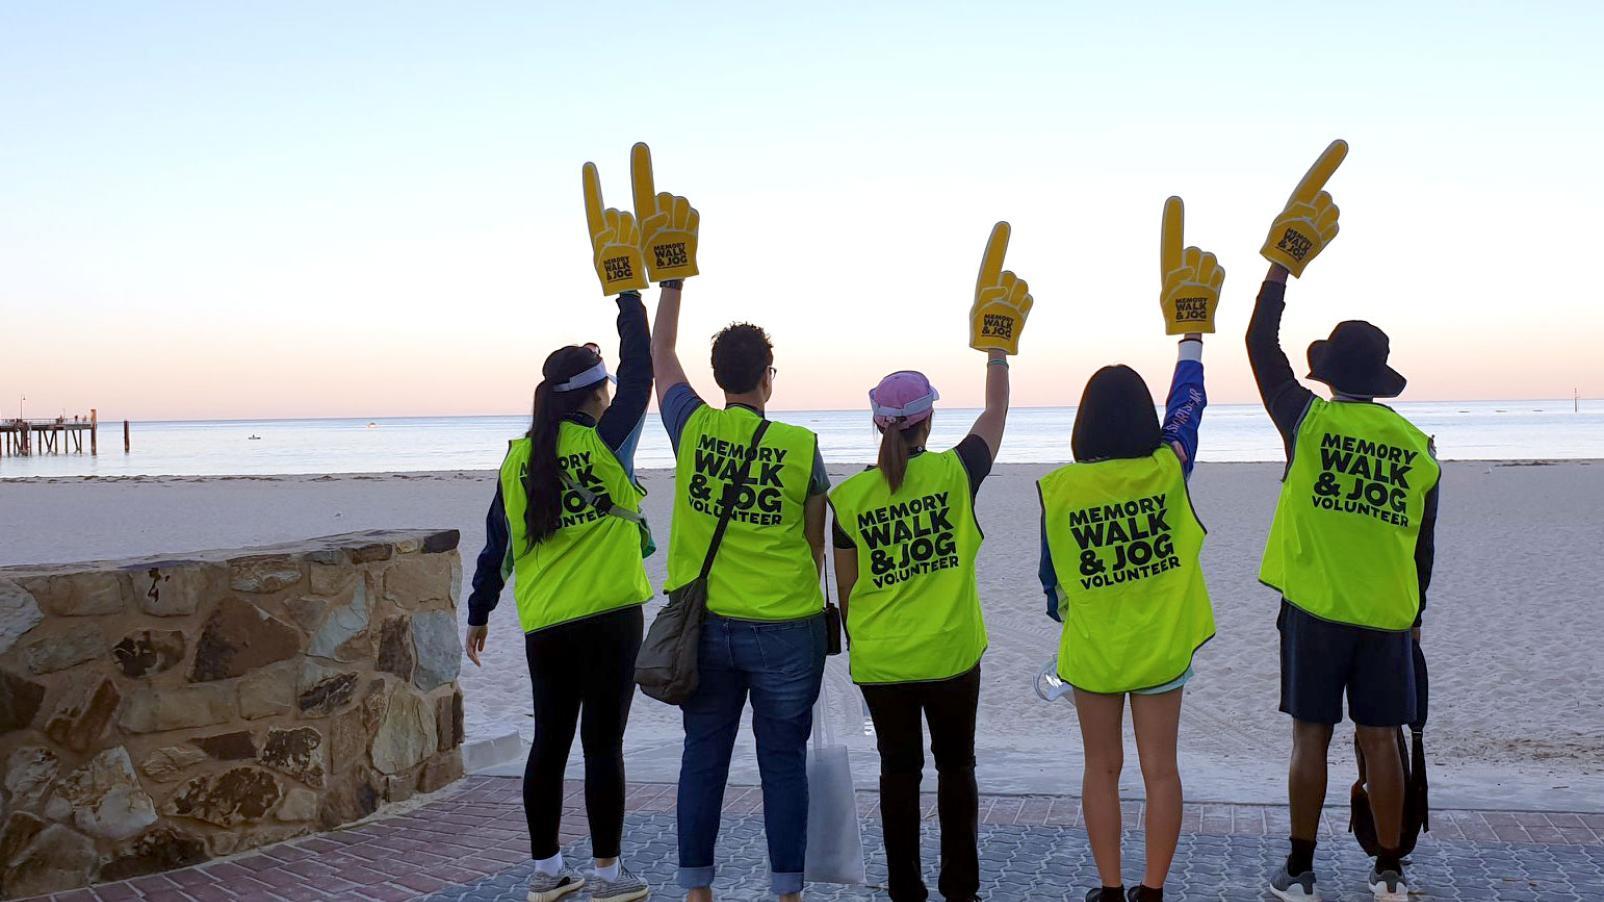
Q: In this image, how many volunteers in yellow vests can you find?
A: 5